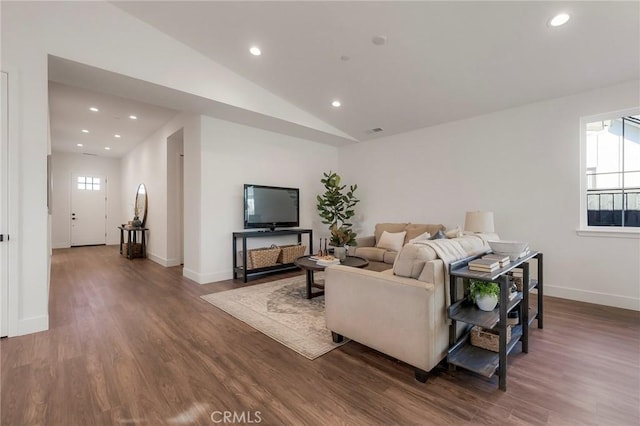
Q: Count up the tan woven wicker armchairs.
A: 0